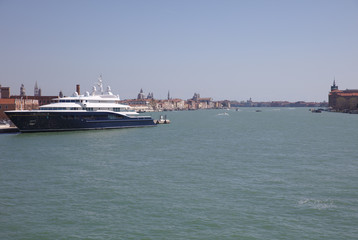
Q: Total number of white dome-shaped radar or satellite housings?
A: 4